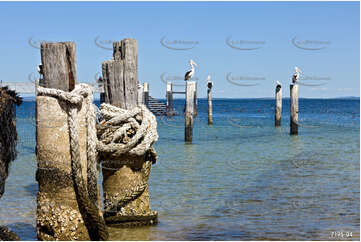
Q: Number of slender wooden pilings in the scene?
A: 4